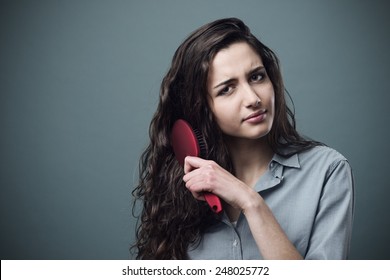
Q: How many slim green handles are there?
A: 0